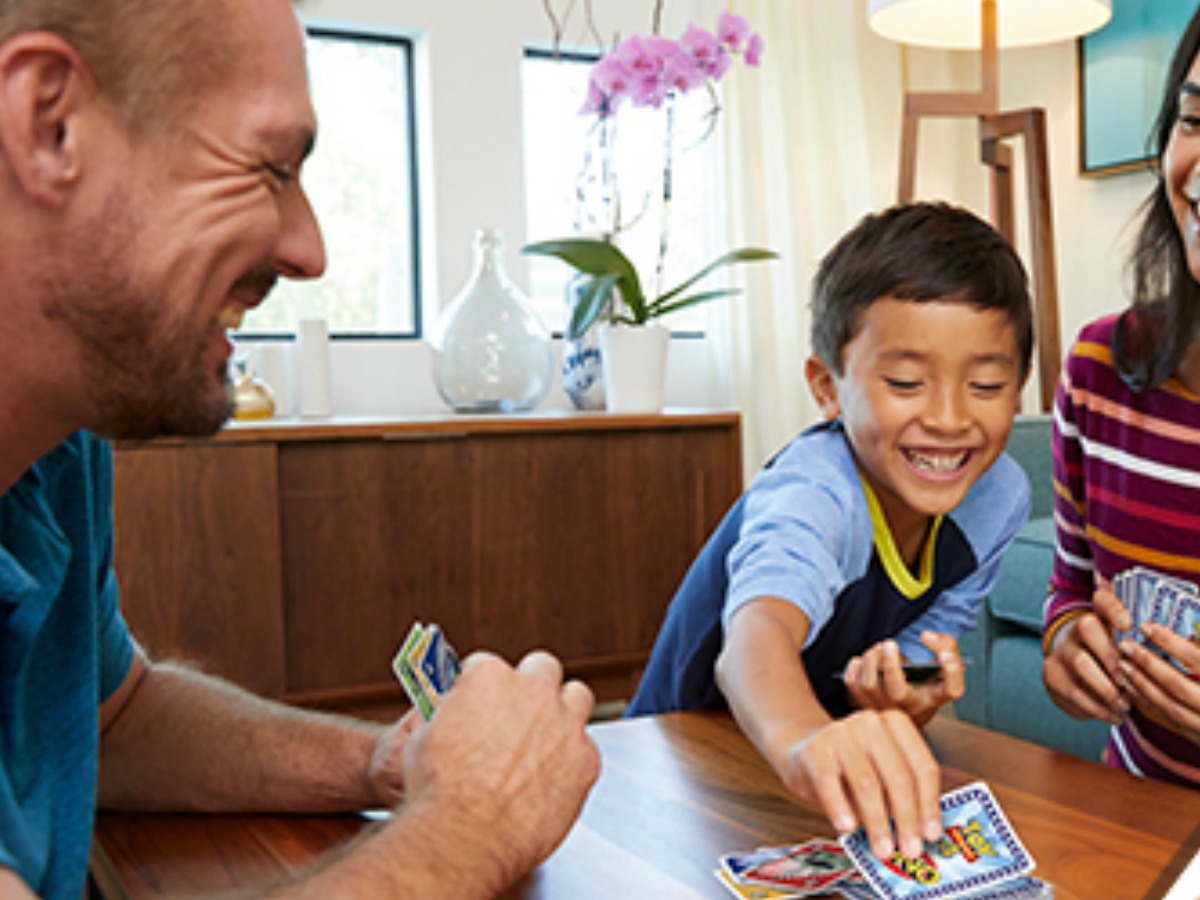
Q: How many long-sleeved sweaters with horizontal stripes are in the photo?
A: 1